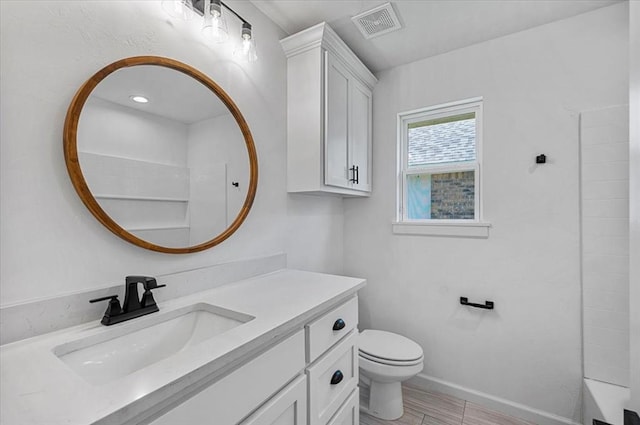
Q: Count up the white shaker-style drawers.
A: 3